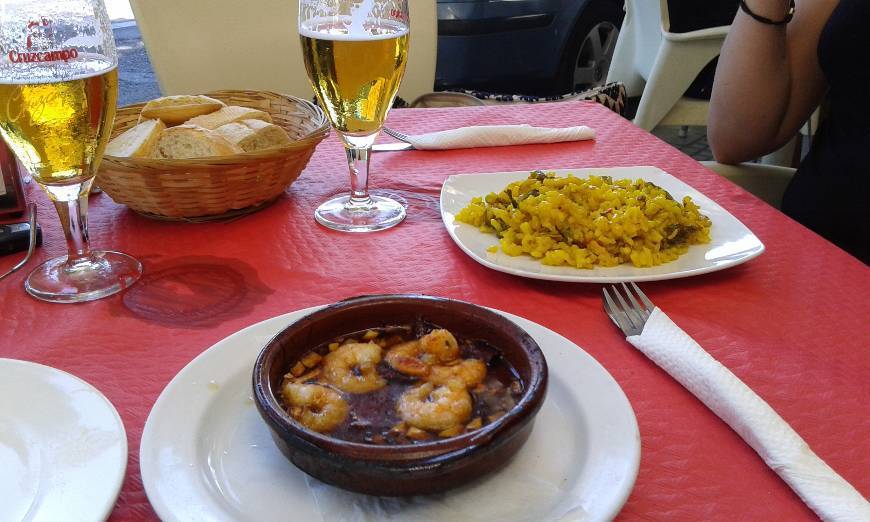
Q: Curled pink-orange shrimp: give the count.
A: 5